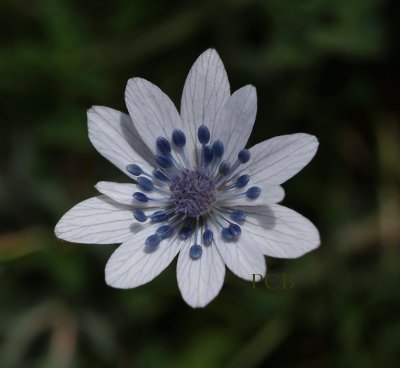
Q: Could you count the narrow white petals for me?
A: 12